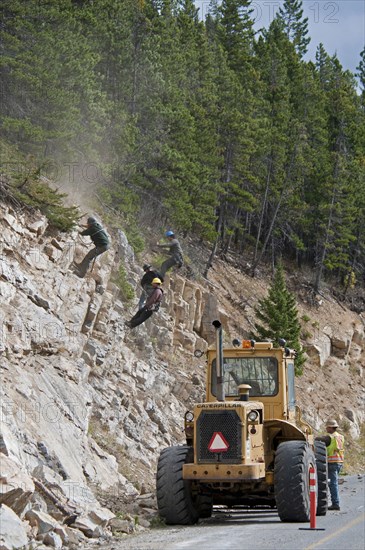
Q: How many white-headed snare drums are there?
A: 0